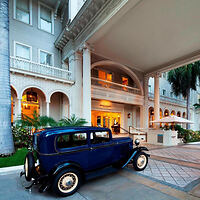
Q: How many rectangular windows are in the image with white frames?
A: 4